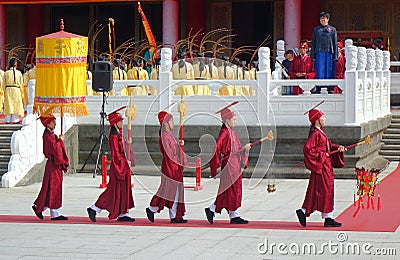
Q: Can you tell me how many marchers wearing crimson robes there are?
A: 5